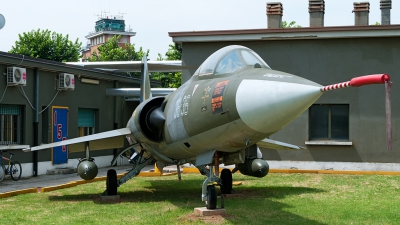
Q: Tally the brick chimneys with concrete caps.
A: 4